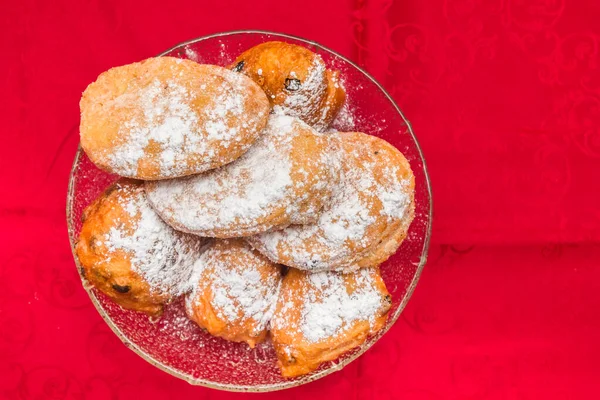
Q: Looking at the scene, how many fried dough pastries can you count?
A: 7